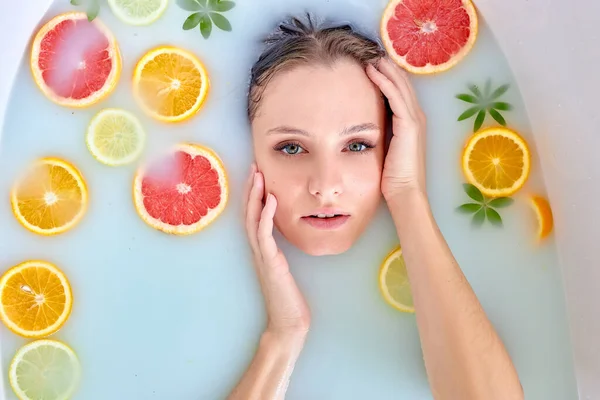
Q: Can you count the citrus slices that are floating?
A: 12